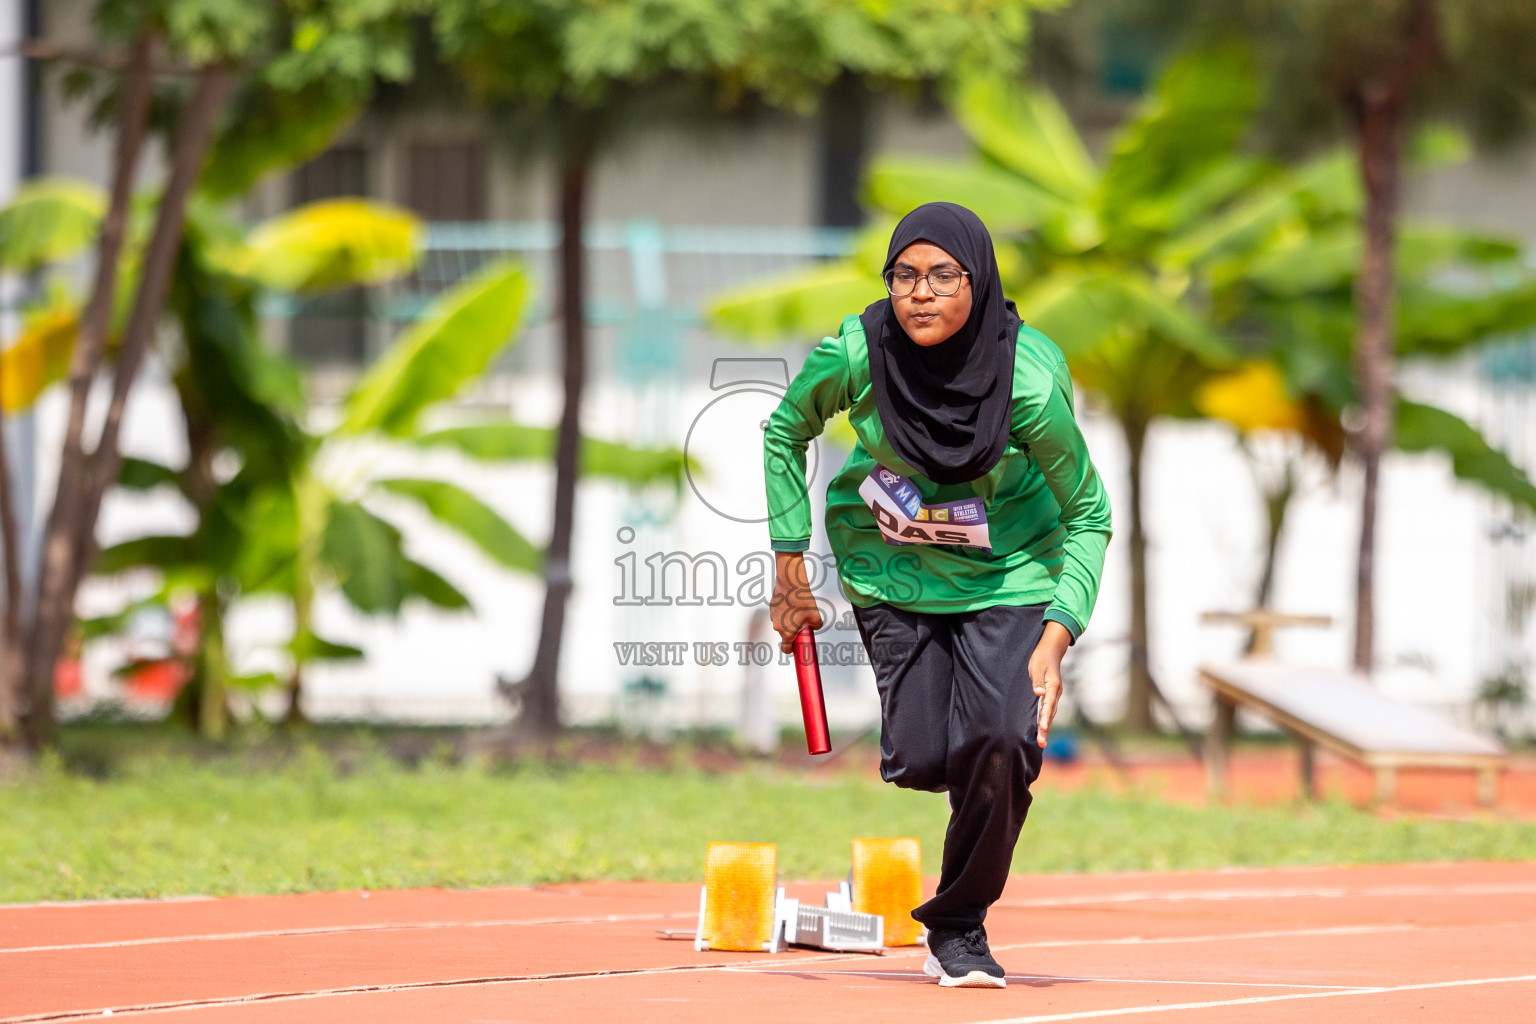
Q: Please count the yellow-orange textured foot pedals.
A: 2